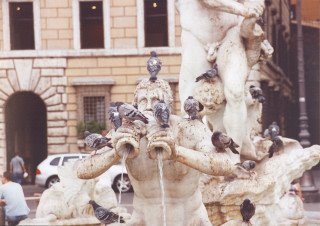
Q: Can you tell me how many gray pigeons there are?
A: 14